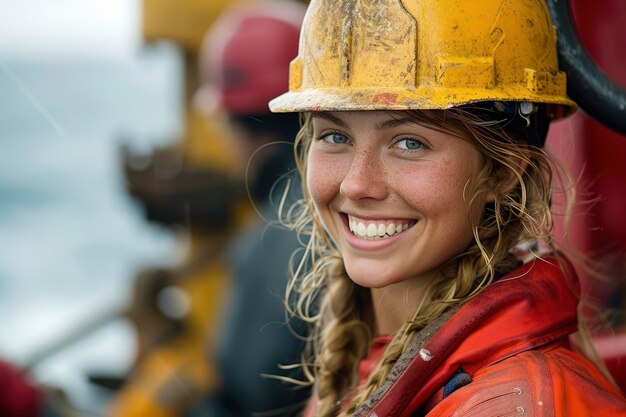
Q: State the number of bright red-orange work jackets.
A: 1